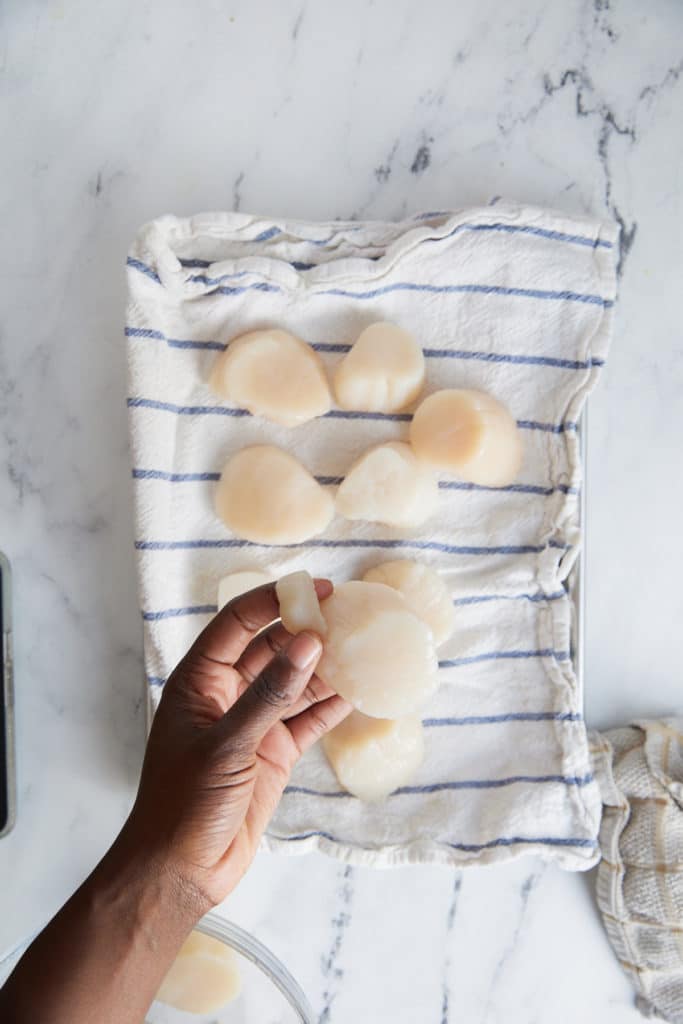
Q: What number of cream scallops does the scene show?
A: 10